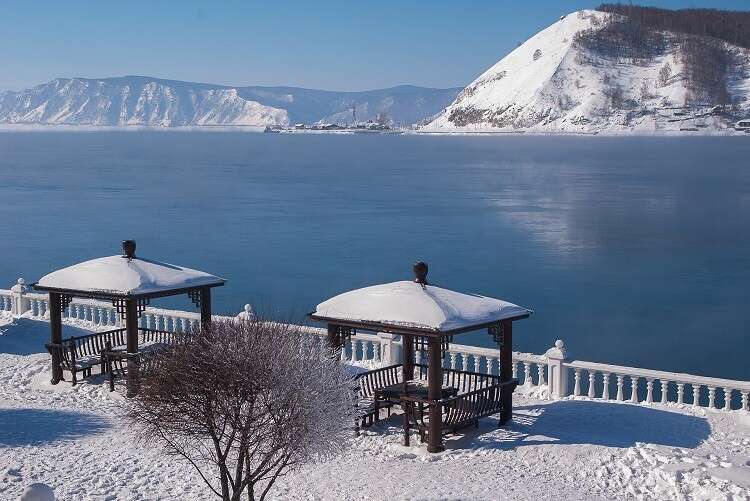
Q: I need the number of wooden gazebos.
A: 2